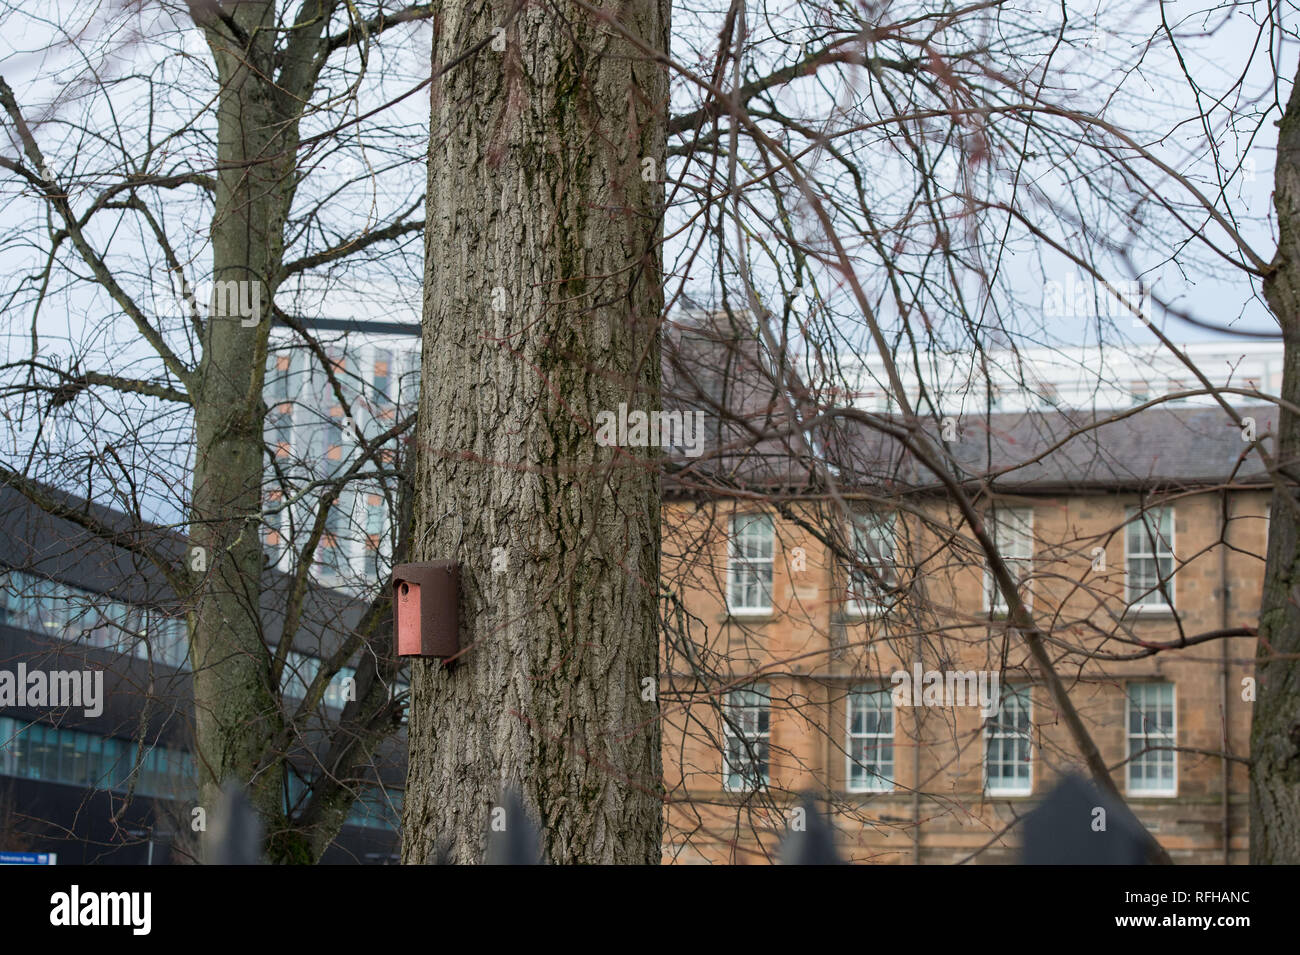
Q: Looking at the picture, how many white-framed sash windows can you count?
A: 8